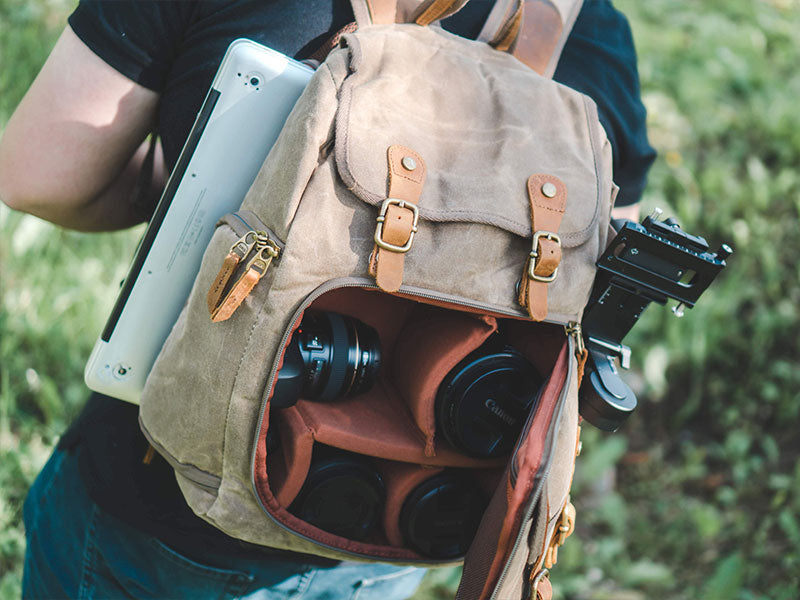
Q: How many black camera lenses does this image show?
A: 4